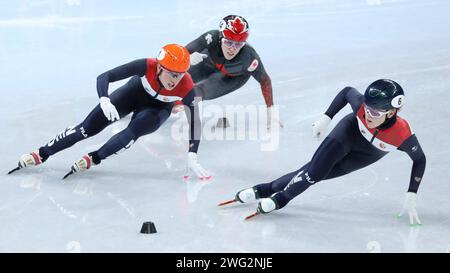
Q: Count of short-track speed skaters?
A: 3